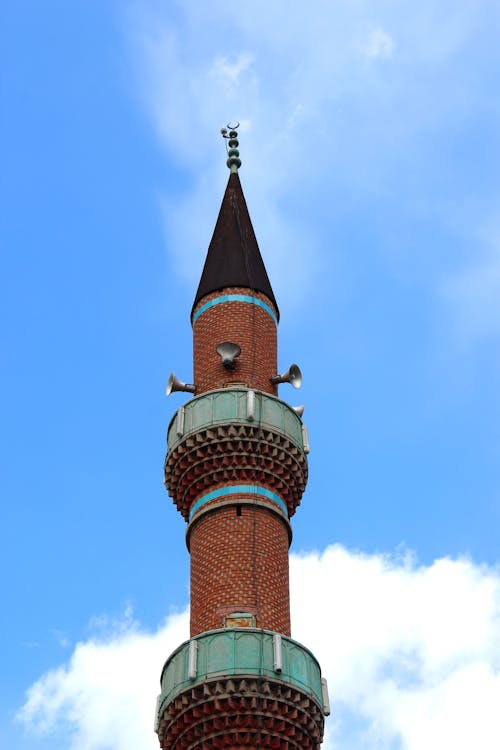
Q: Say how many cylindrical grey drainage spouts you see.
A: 7